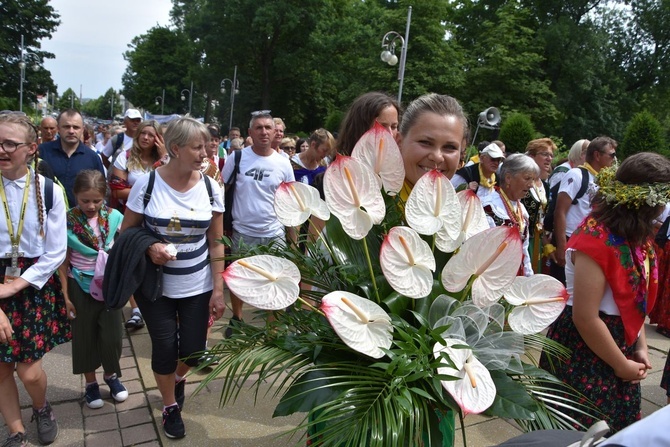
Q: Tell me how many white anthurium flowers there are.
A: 11